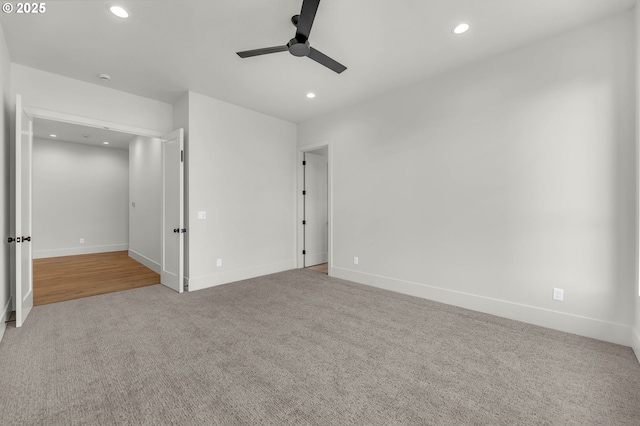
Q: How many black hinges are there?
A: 4